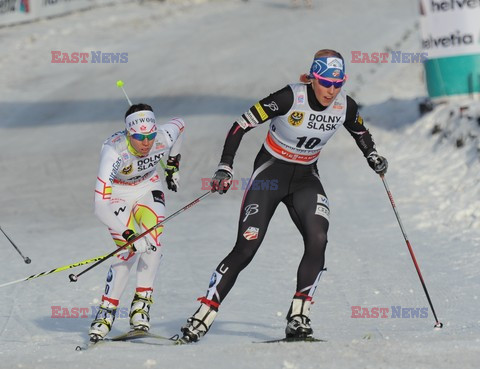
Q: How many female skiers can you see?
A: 2